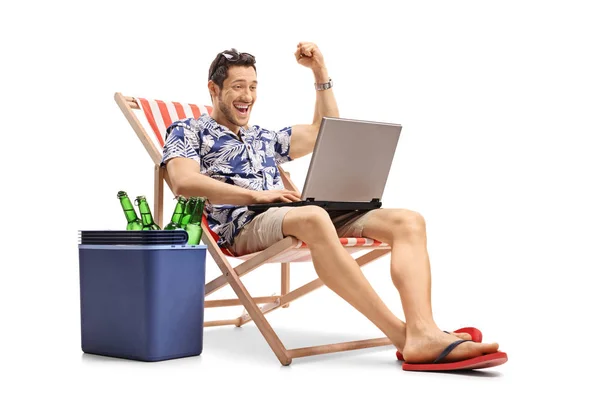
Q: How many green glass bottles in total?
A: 5